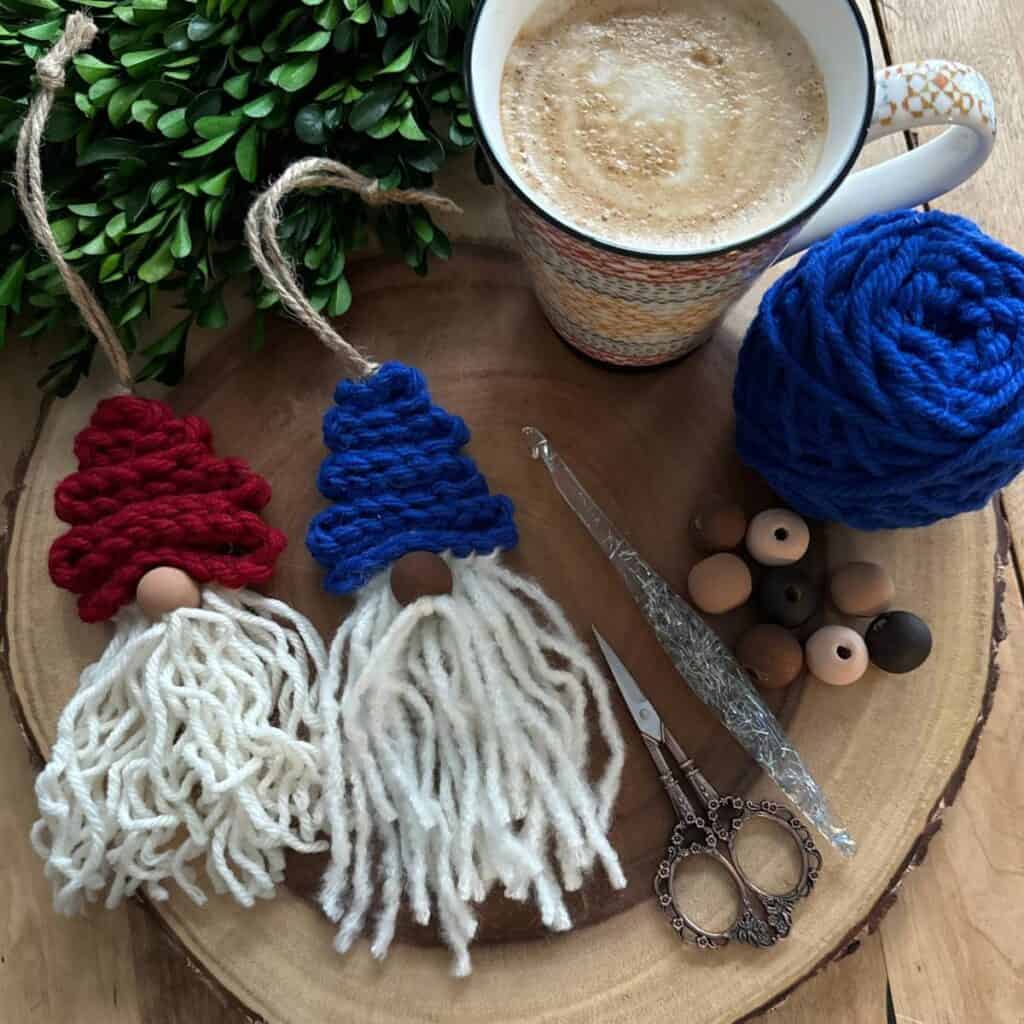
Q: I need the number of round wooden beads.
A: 10